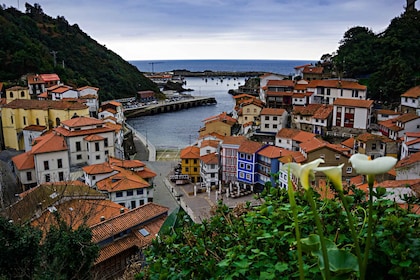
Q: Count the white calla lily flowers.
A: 3